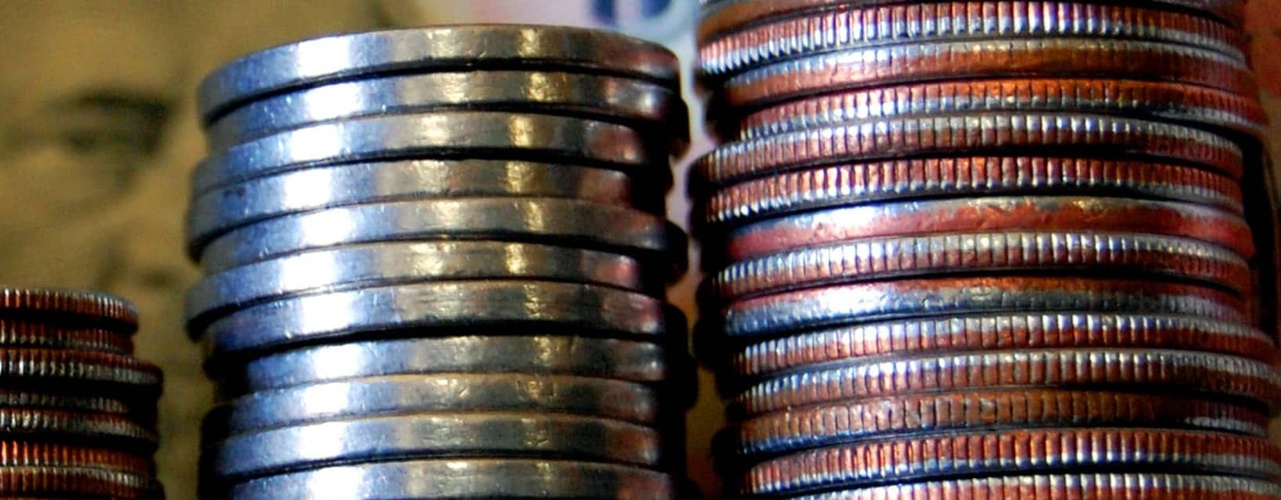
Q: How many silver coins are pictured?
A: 11